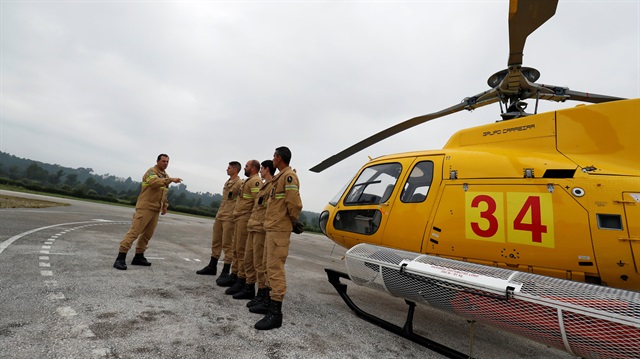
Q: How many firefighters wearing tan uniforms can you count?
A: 5